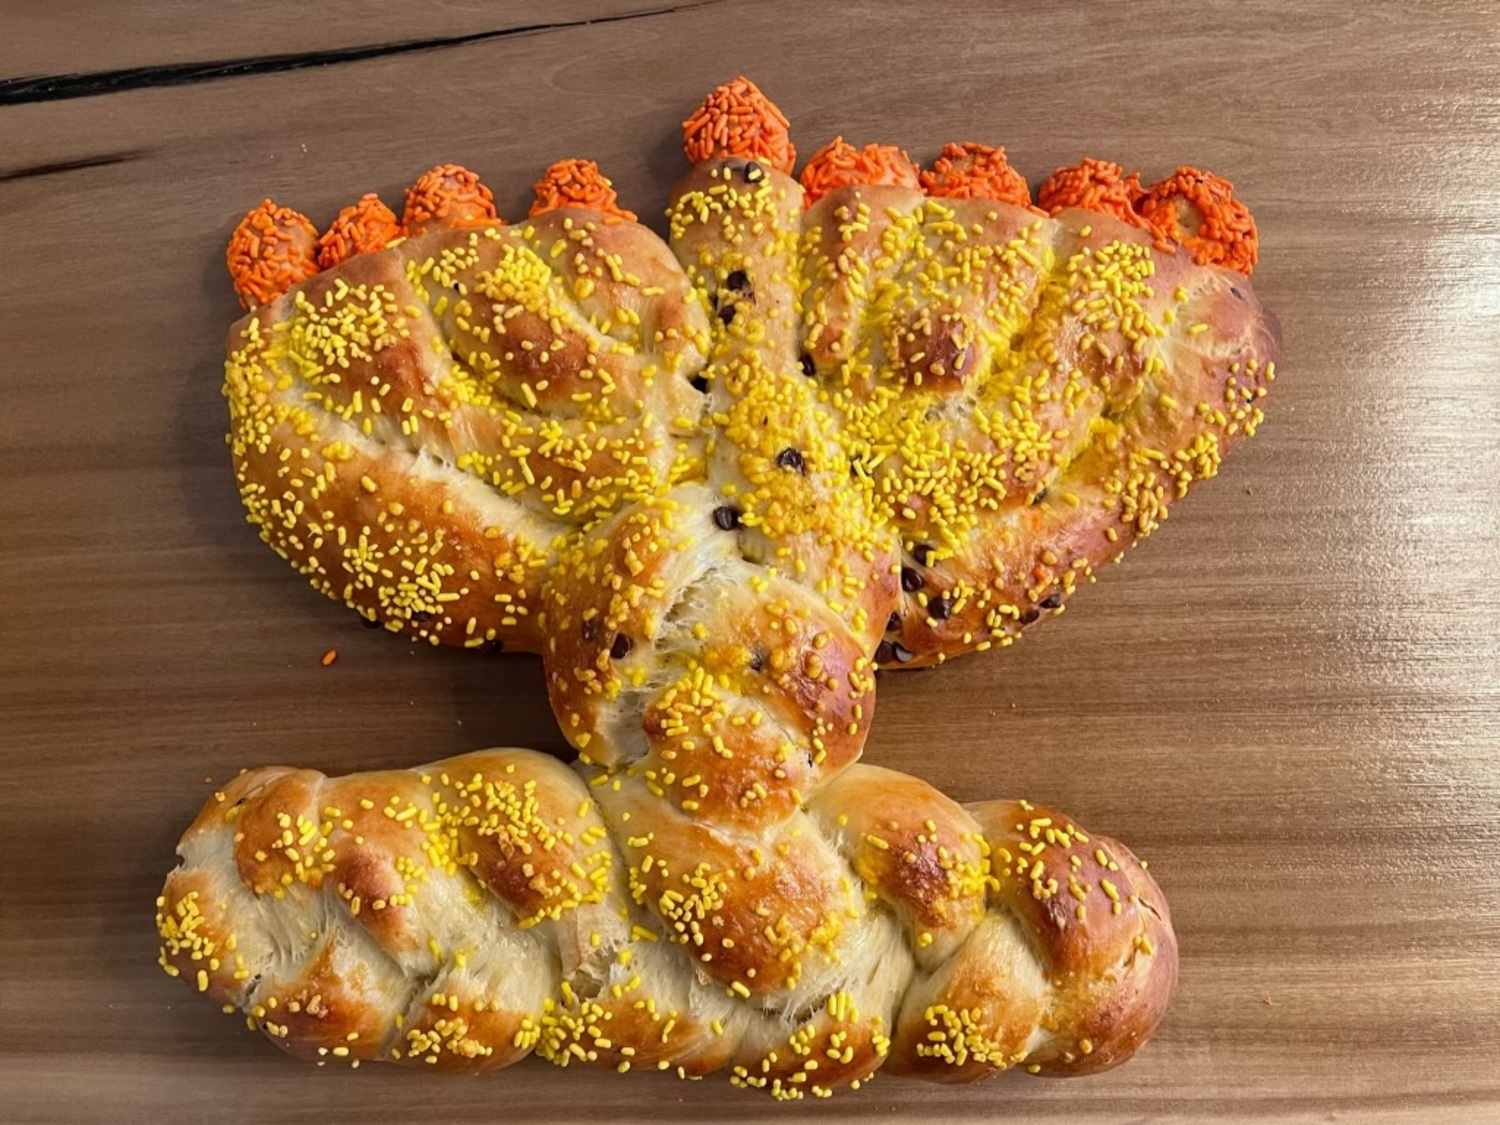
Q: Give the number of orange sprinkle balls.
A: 9